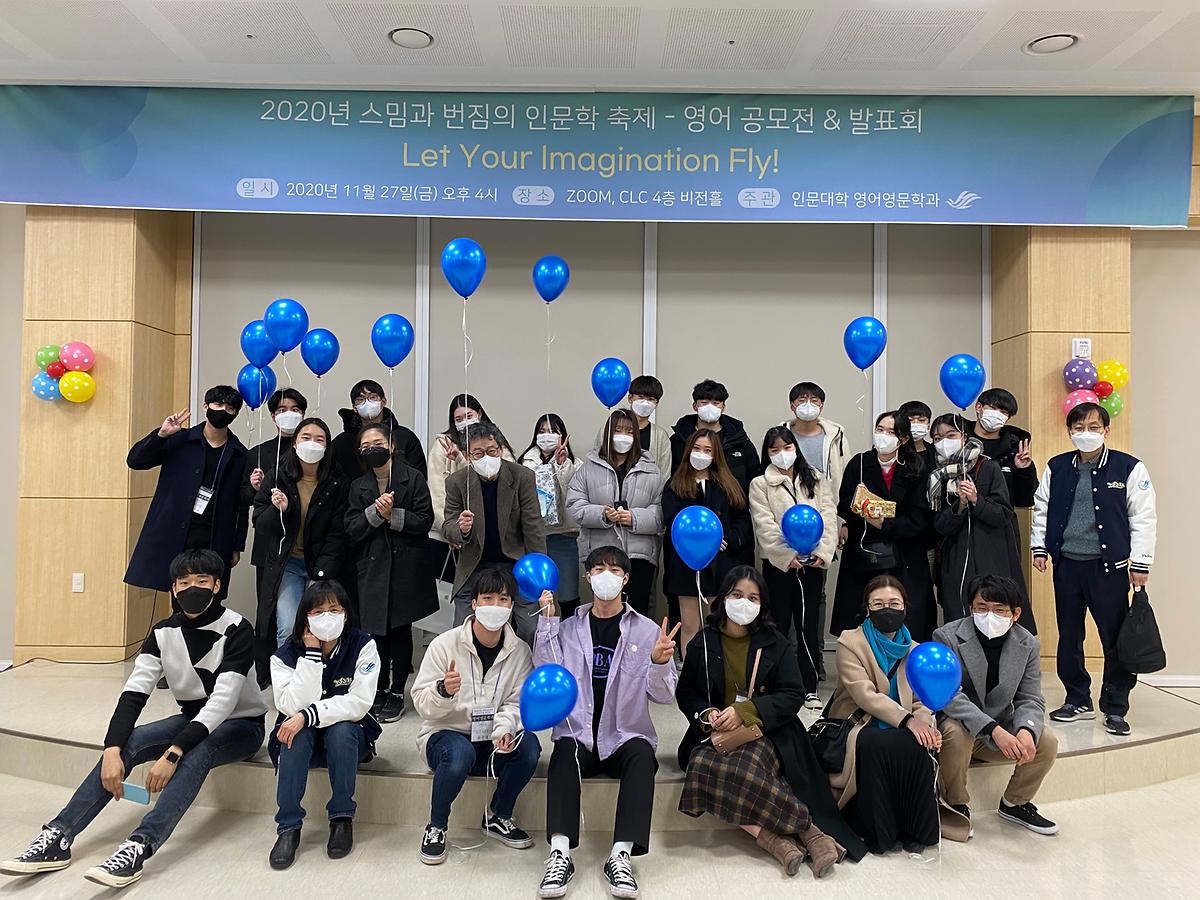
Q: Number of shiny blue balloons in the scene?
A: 15